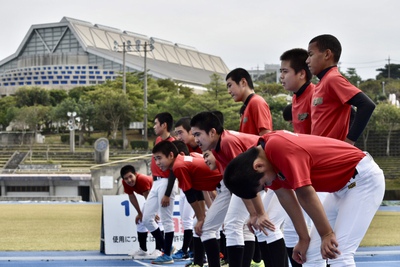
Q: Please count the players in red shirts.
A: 11